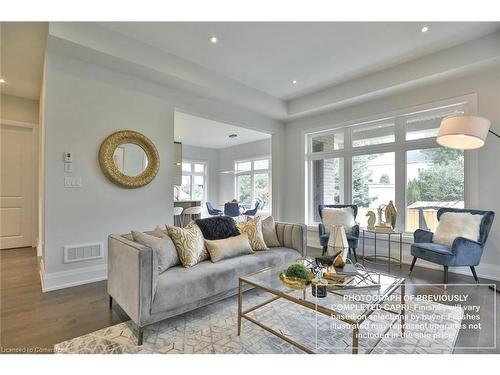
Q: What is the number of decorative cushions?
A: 8